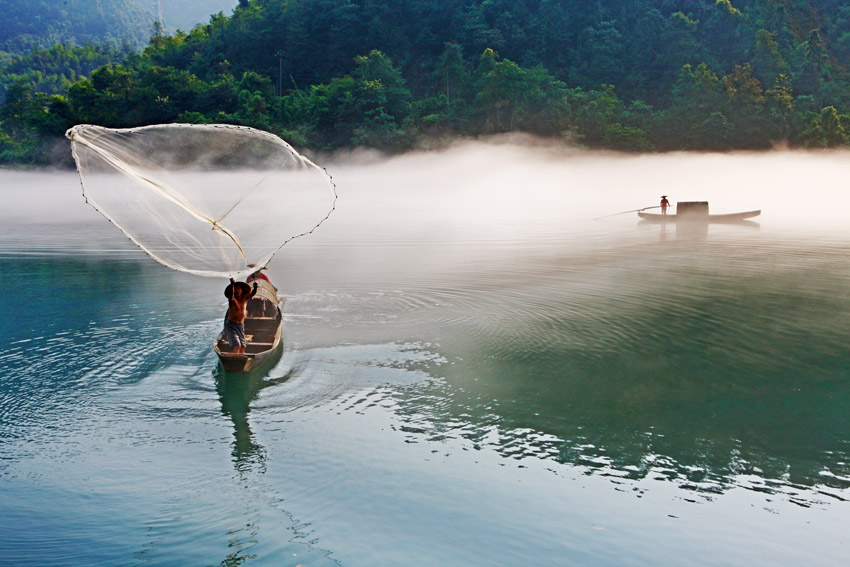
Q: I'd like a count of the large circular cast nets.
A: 1